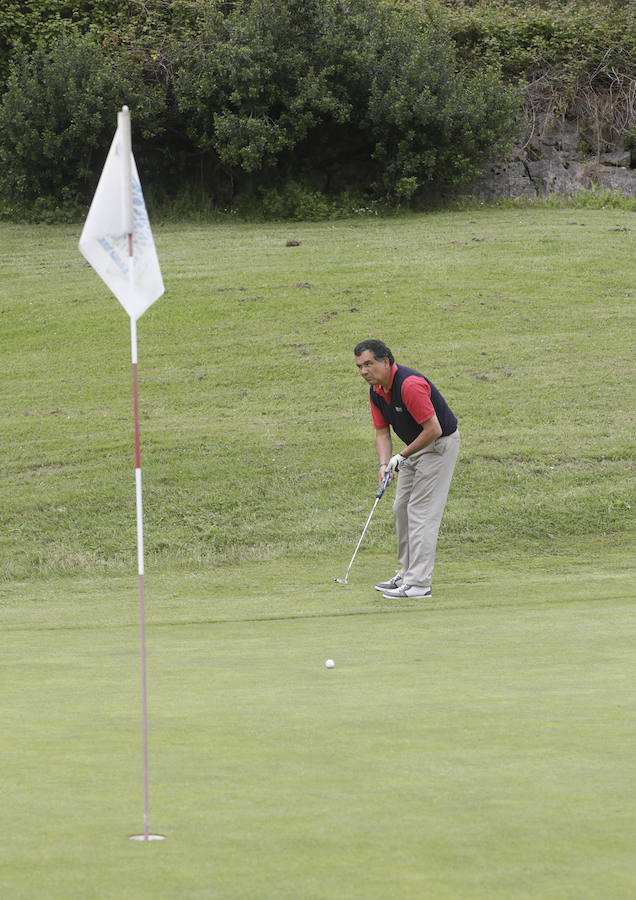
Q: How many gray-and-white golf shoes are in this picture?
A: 2